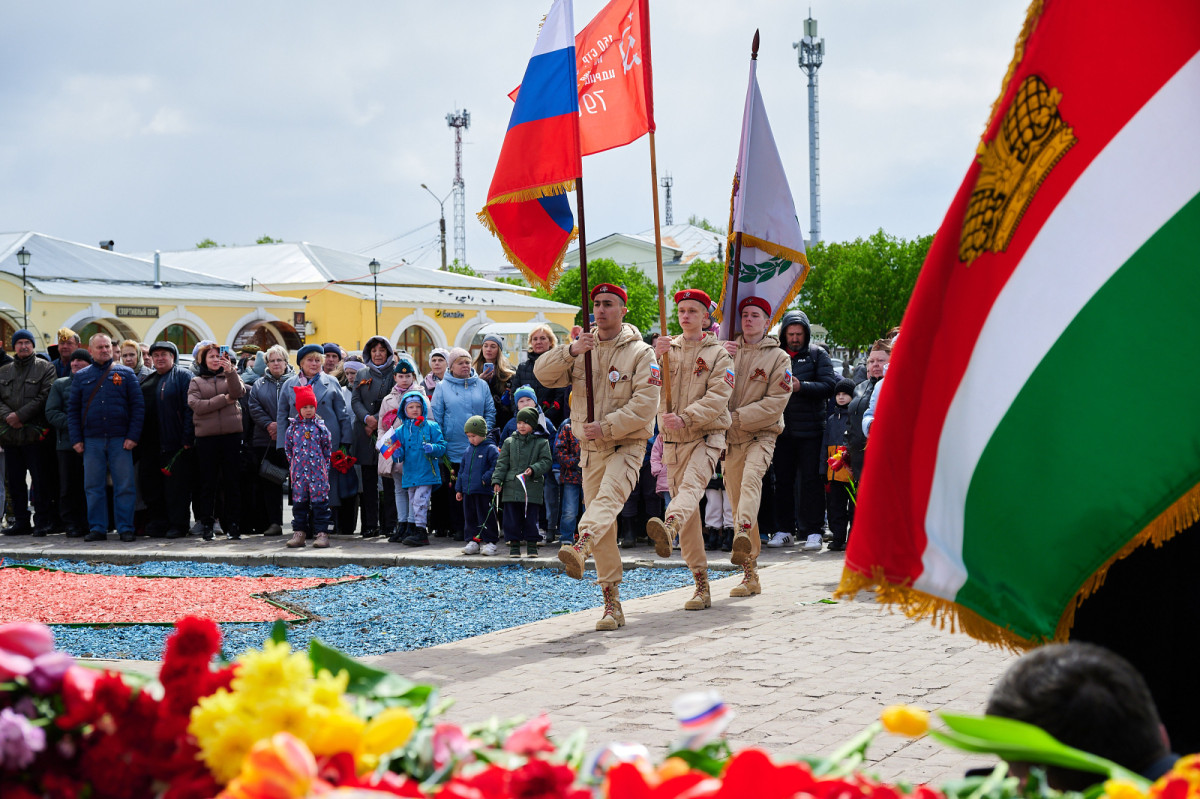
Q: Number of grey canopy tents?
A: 0